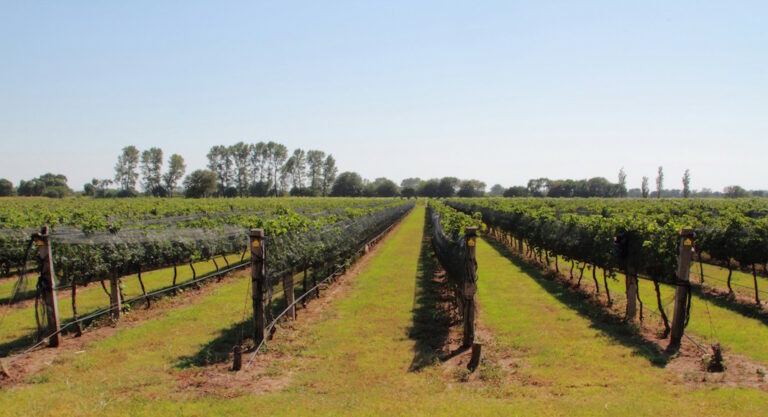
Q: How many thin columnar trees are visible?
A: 4